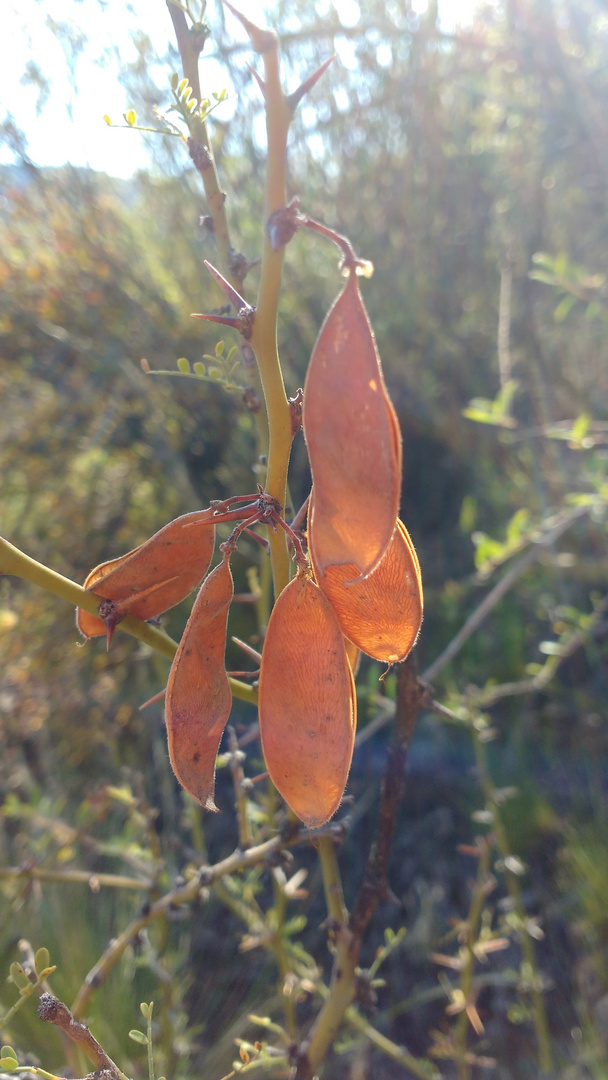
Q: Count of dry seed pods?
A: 5